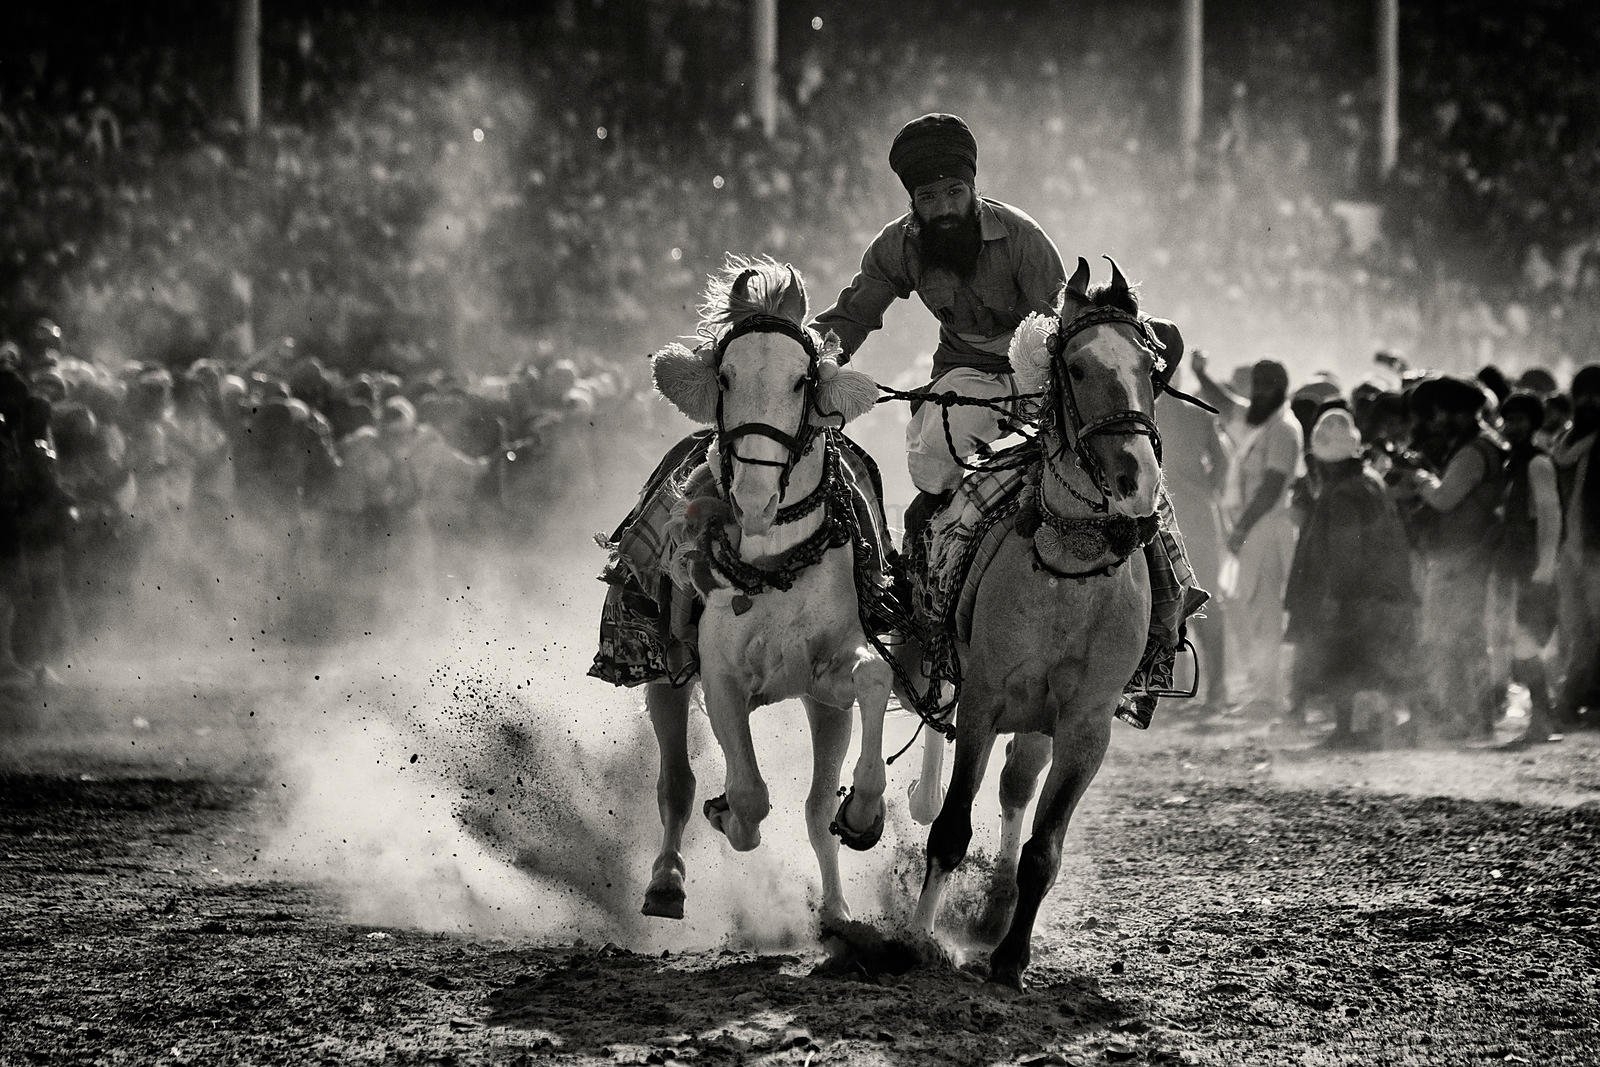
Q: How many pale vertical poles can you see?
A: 4